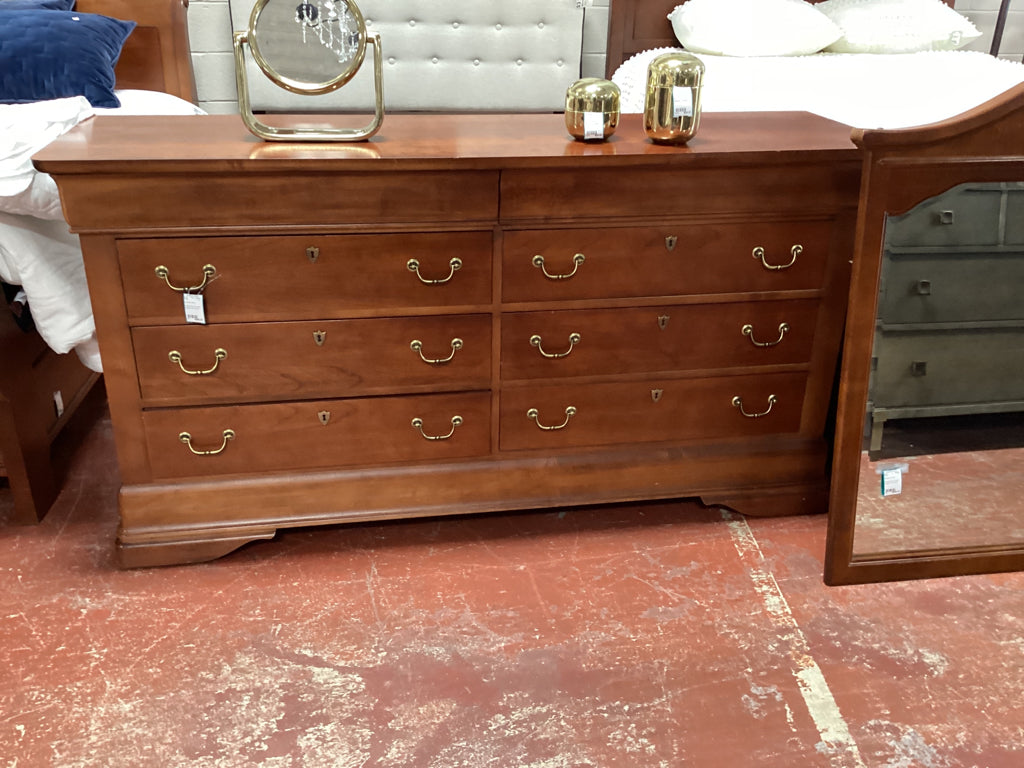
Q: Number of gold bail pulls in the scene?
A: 12